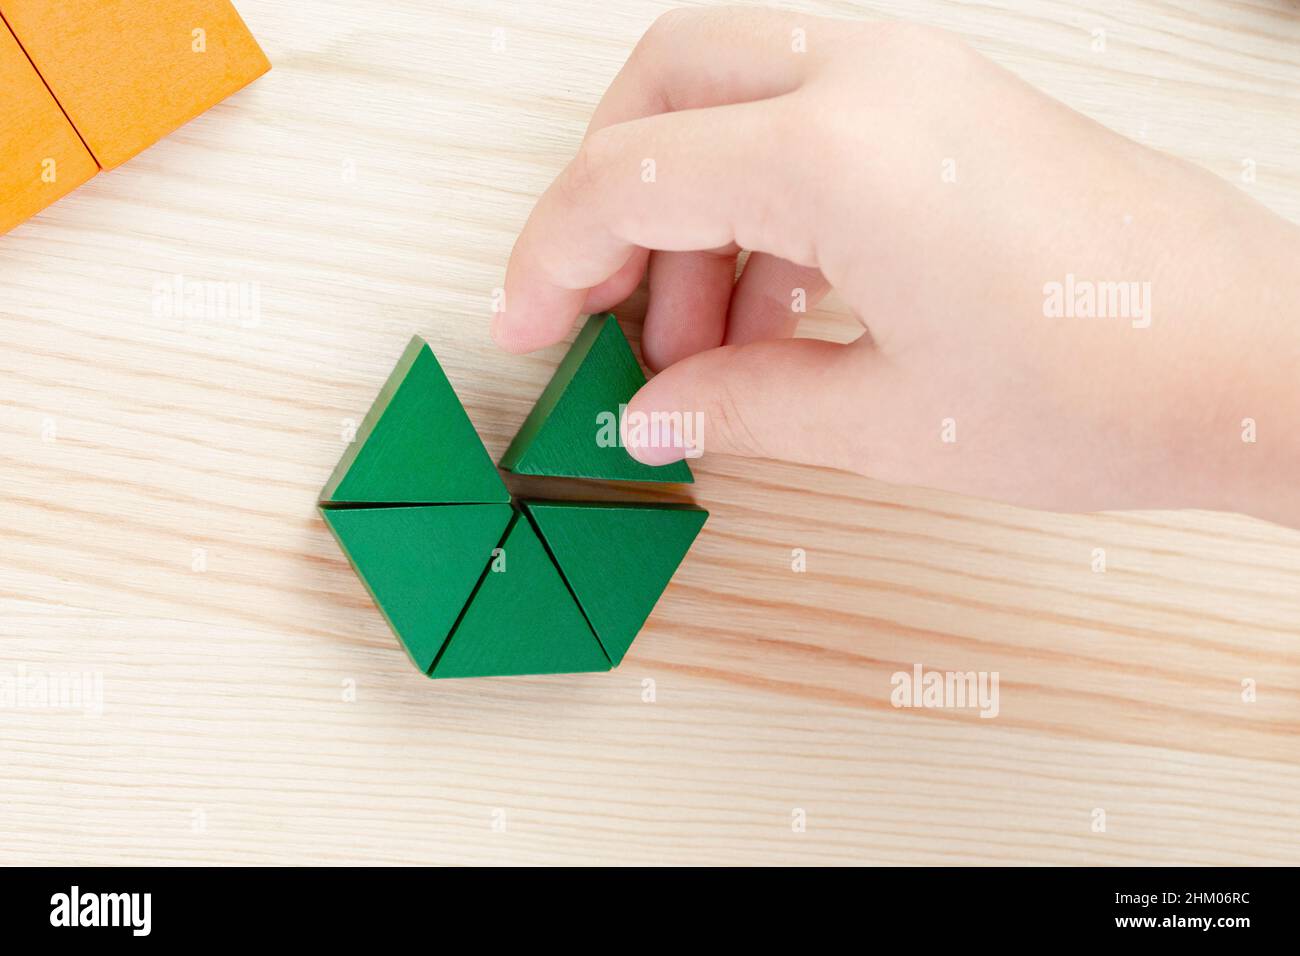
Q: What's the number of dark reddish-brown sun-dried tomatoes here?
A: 0